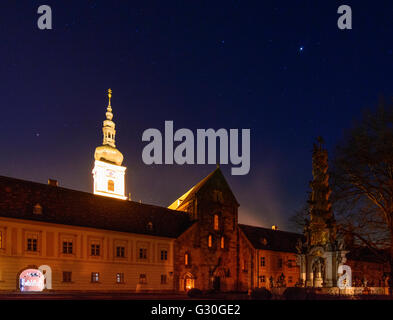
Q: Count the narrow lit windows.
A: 4